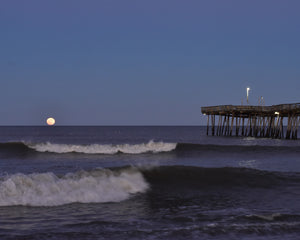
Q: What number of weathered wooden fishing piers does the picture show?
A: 1